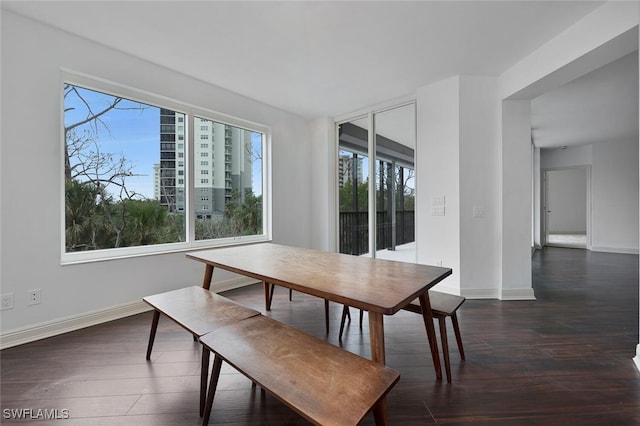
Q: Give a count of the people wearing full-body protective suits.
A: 0